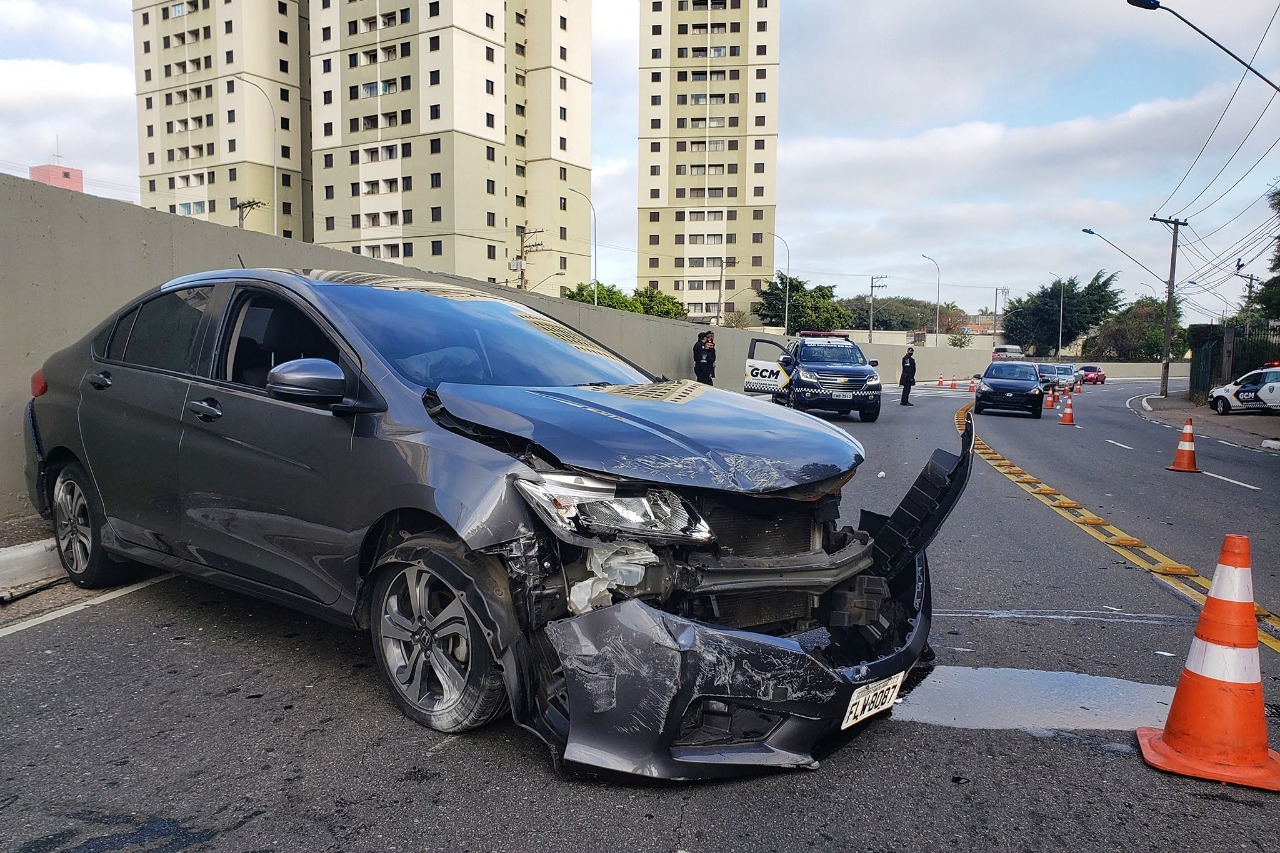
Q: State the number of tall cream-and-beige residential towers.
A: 3